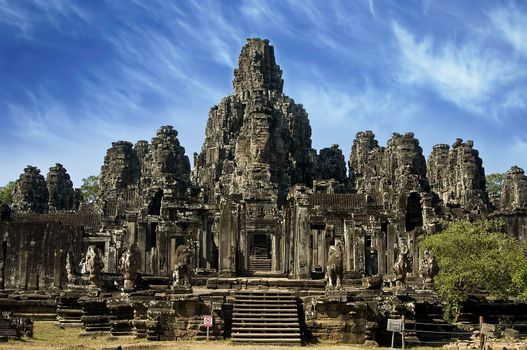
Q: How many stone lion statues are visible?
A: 2